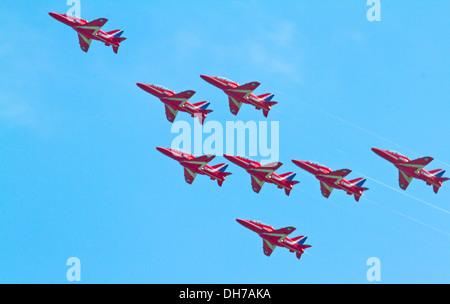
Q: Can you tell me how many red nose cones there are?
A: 8